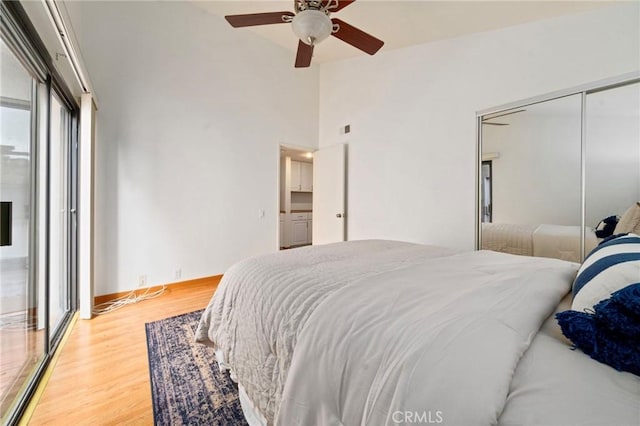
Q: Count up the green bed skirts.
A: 0